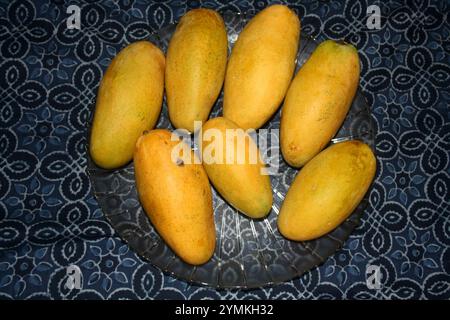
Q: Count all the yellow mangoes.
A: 7